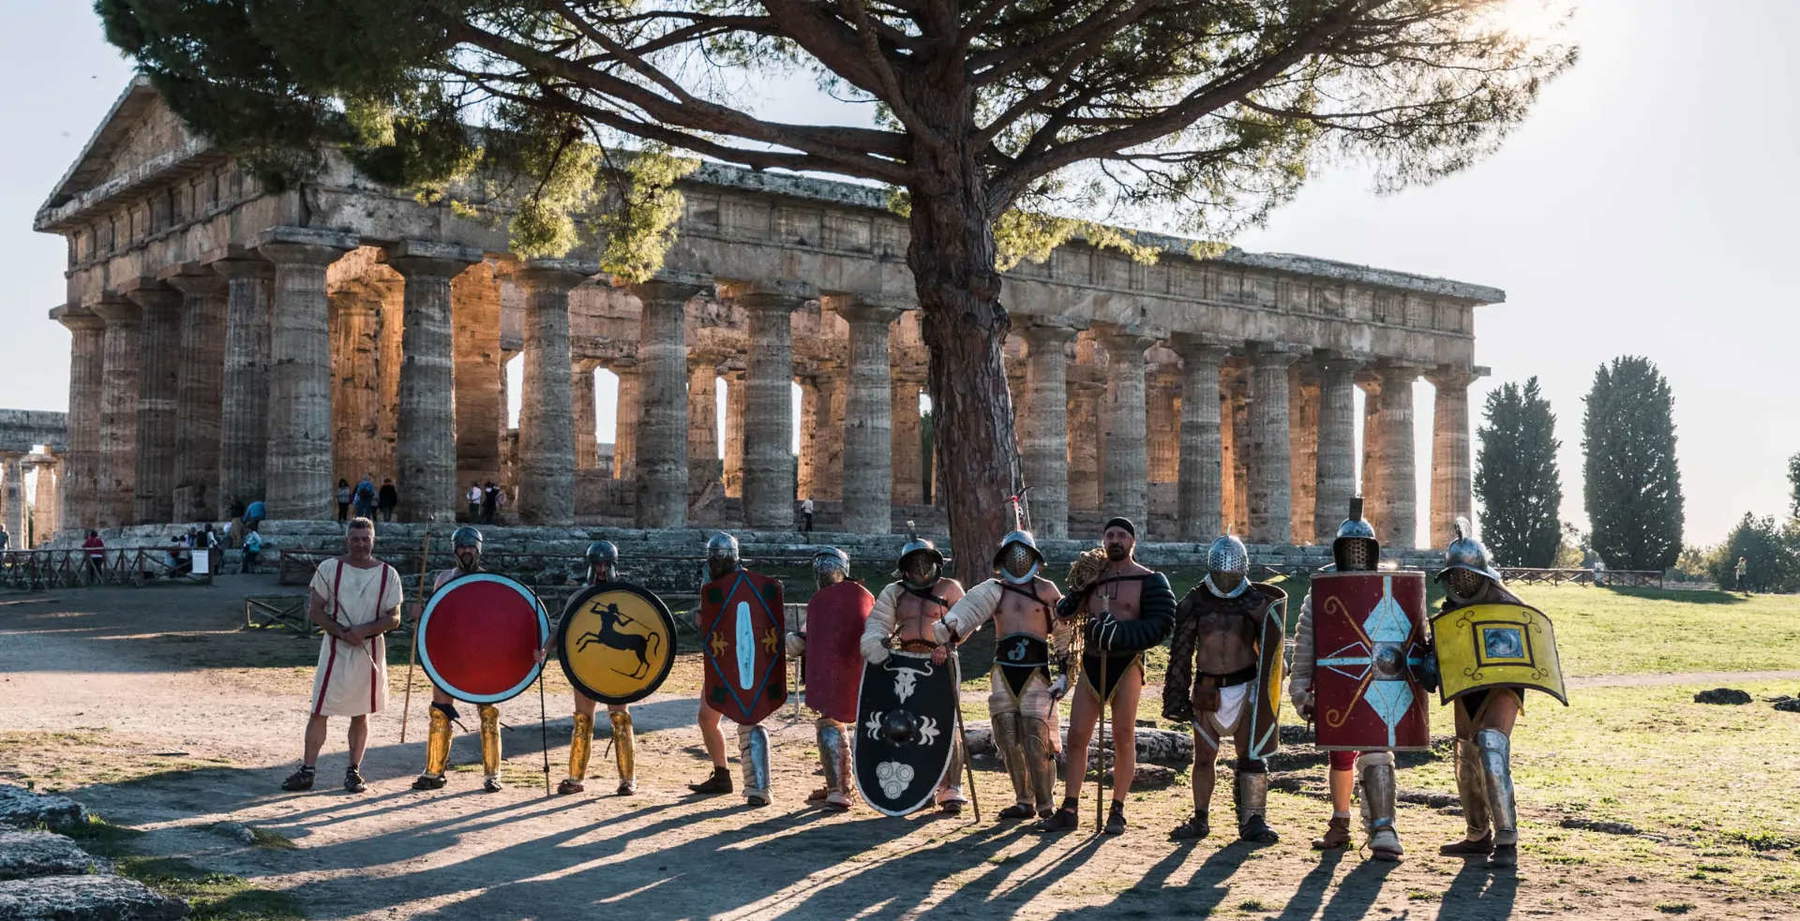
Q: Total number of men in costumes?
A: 11